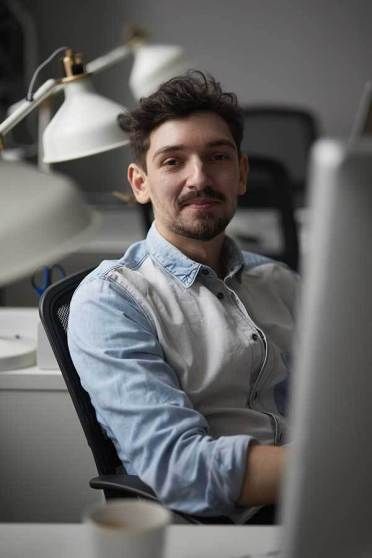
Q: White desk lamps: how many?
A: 3